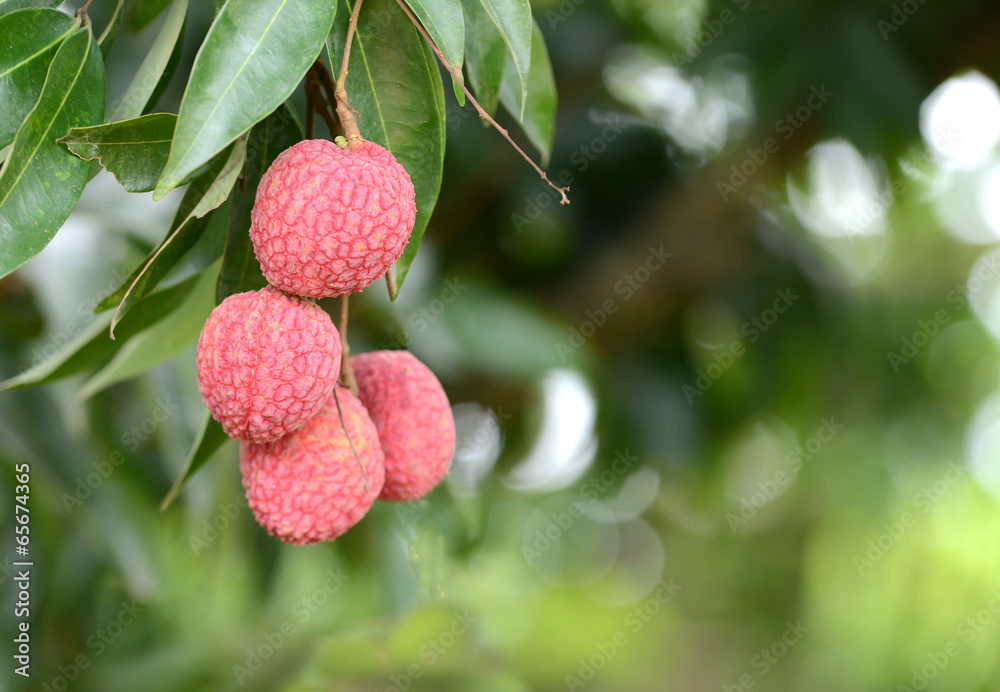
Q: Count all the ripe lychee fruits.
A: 4